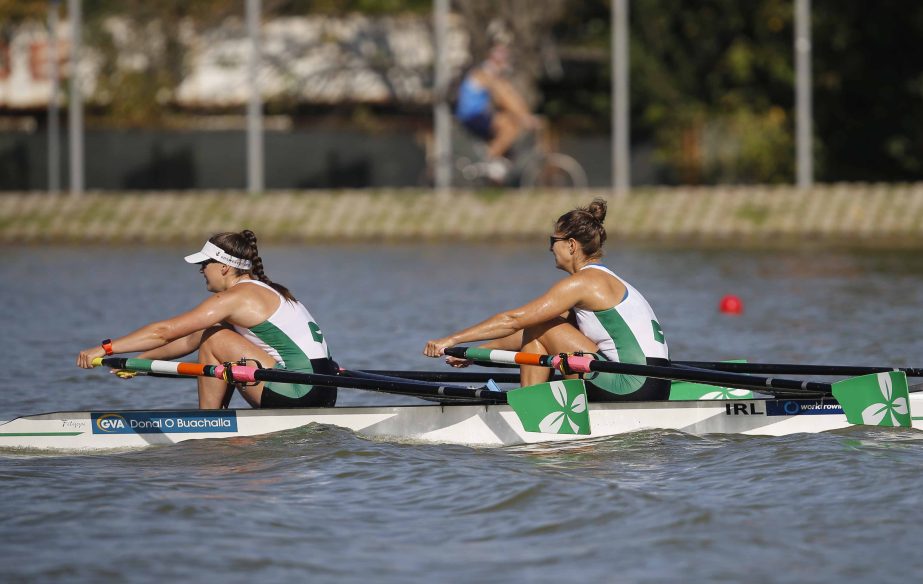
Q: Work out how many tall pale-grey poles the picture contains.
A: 6